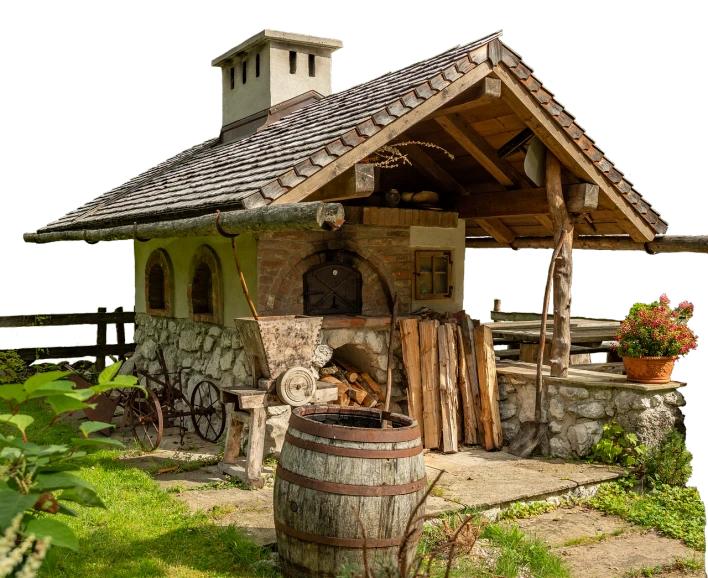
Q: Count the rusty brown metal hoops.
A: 4